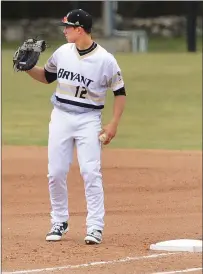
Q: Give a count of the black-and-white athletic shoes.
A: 2